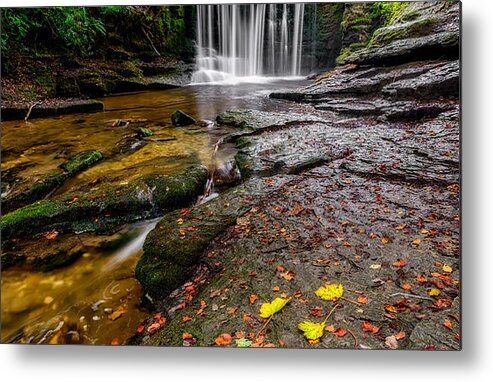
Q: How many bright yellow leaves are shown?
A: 3